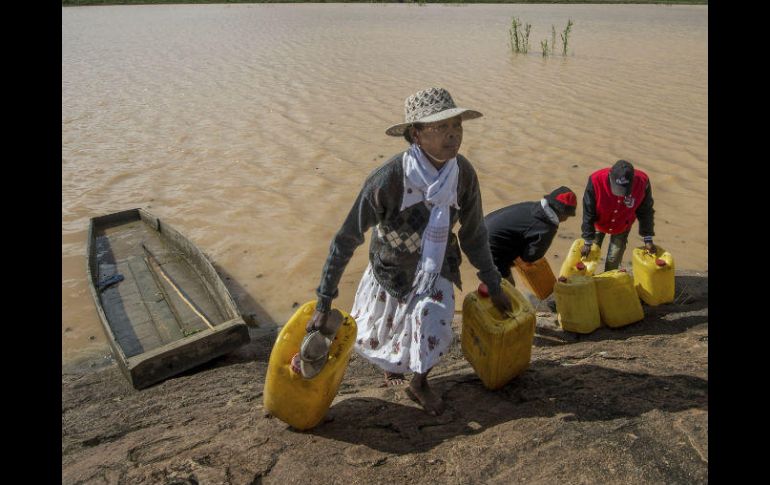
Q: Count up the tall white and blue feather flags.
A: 0